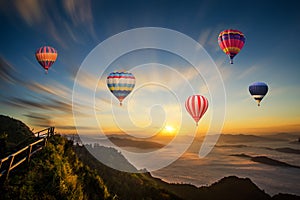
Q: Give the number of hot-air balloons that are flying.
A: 5